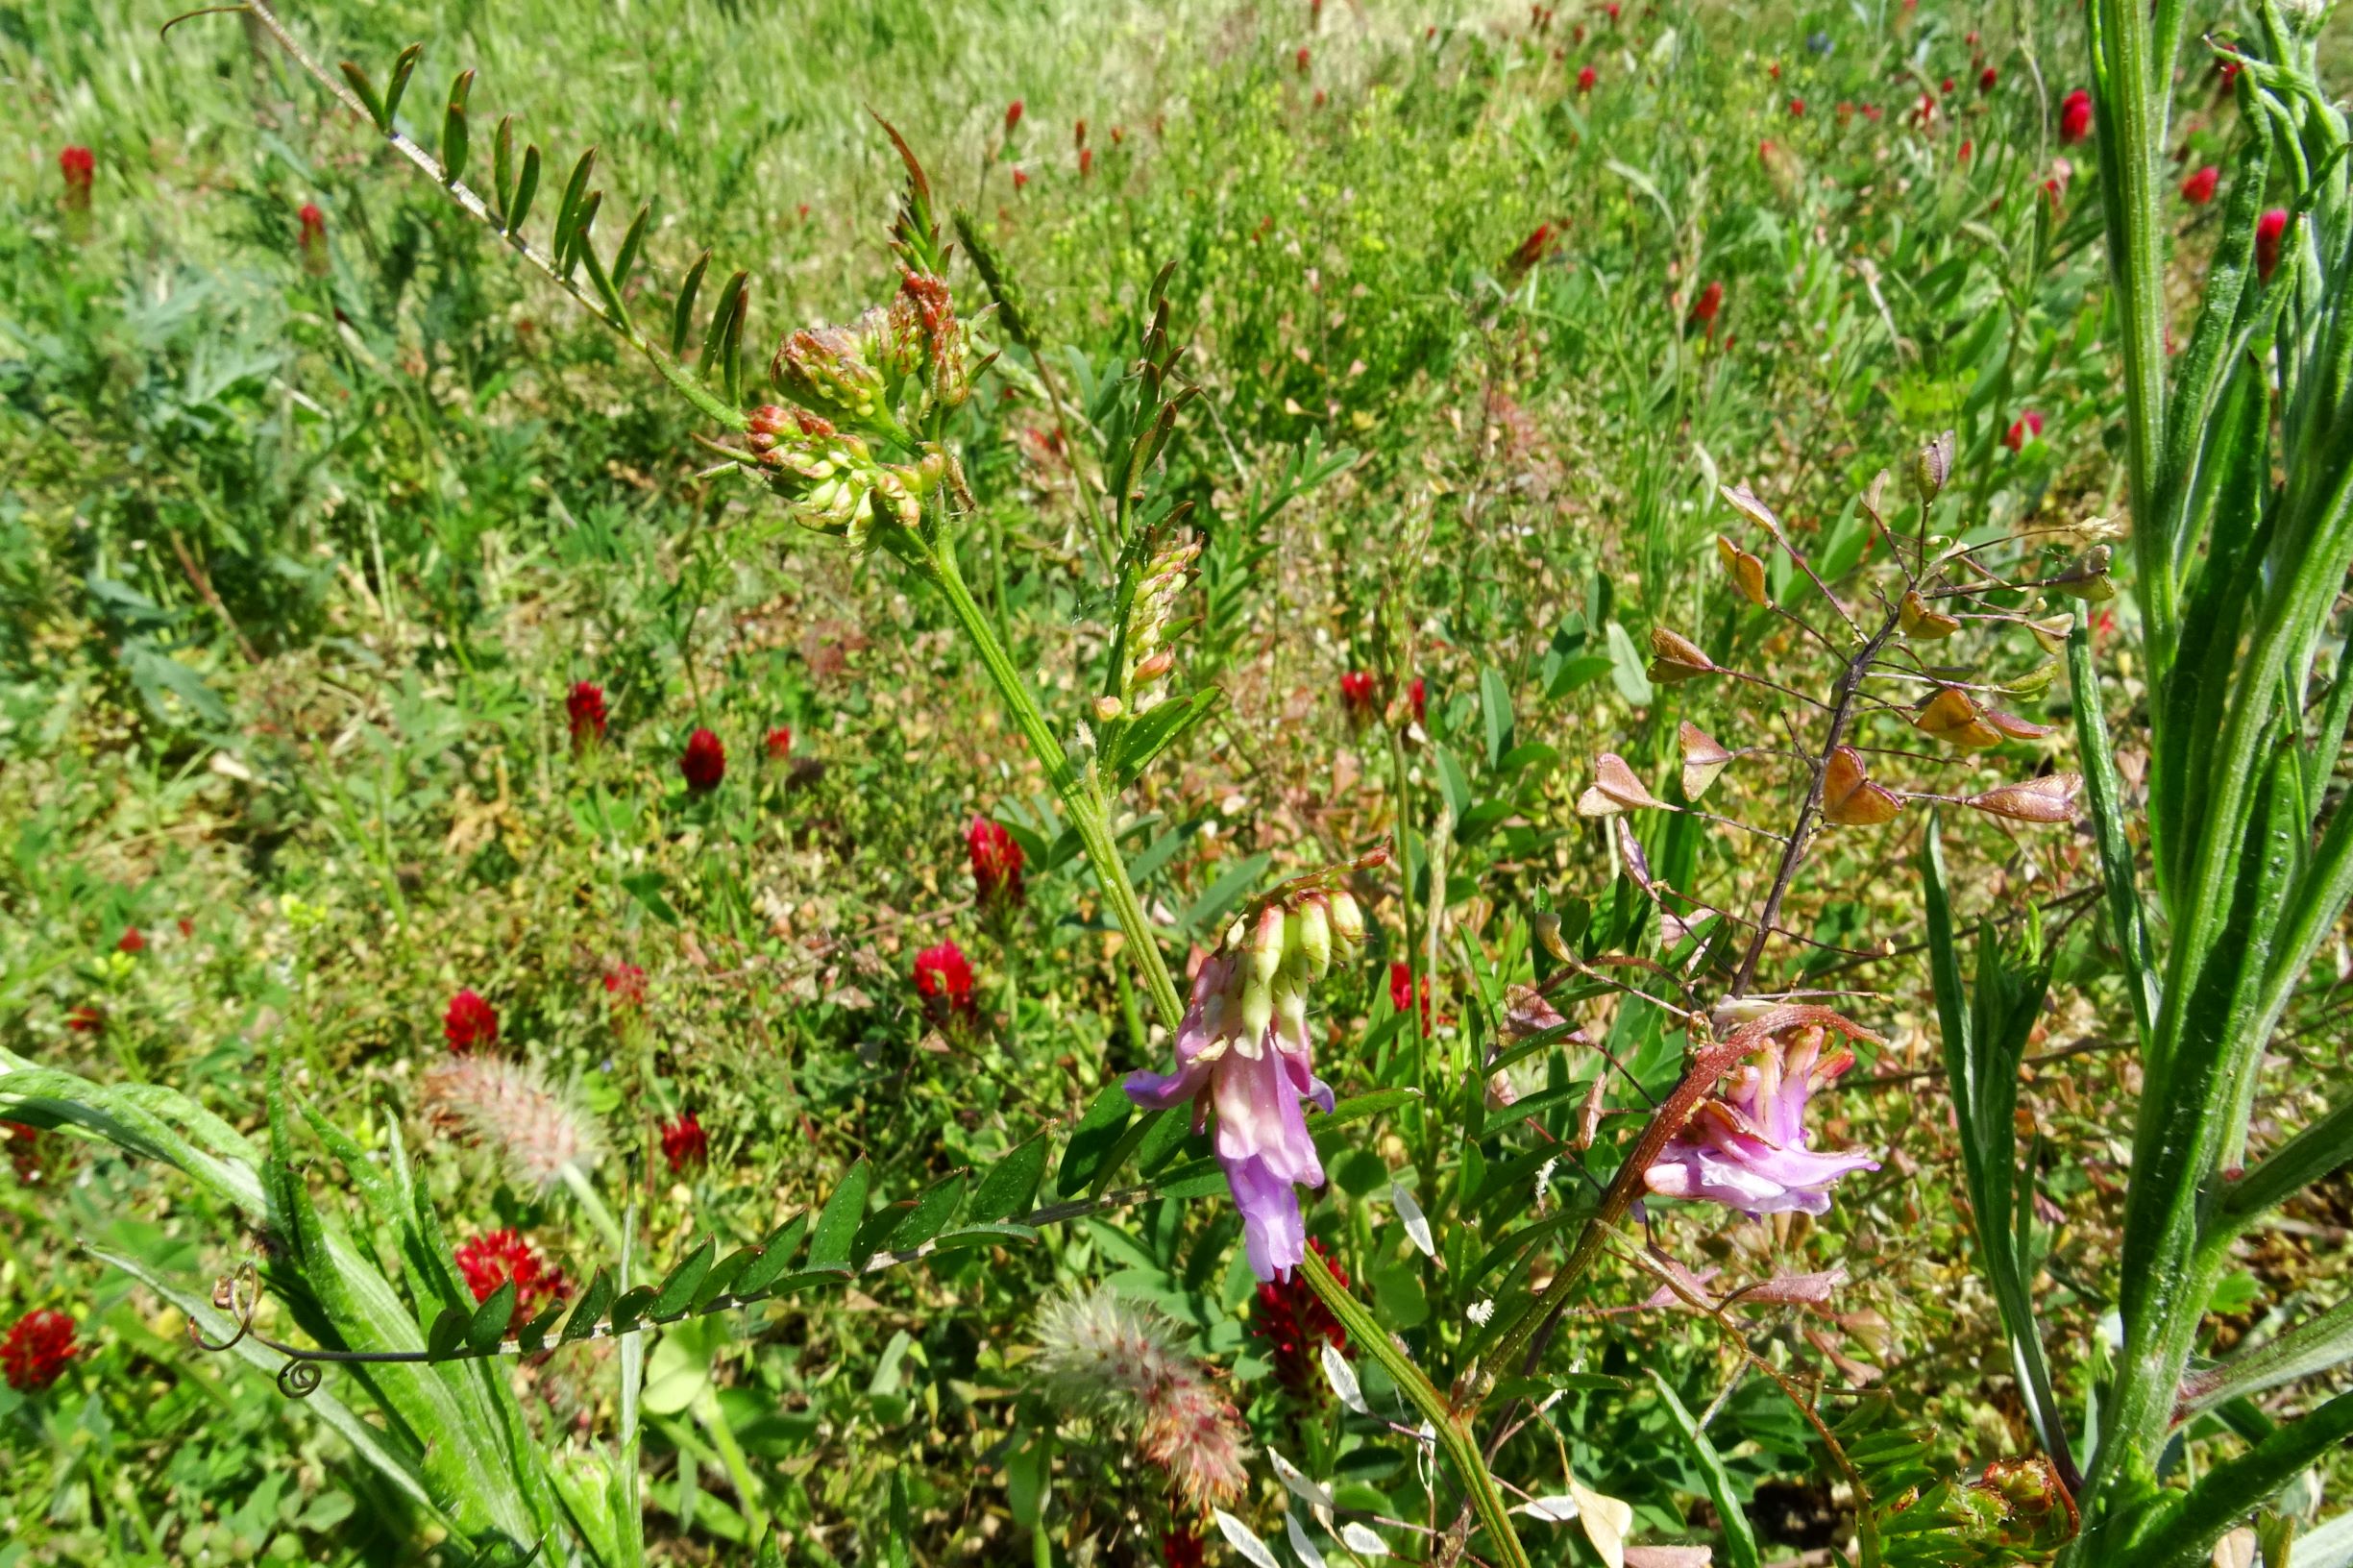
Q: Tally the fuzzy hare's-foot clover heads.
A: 2